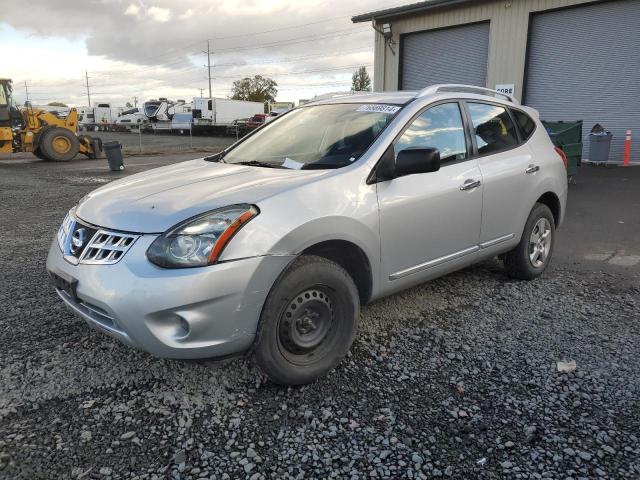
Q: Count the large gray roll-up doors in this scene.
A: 2